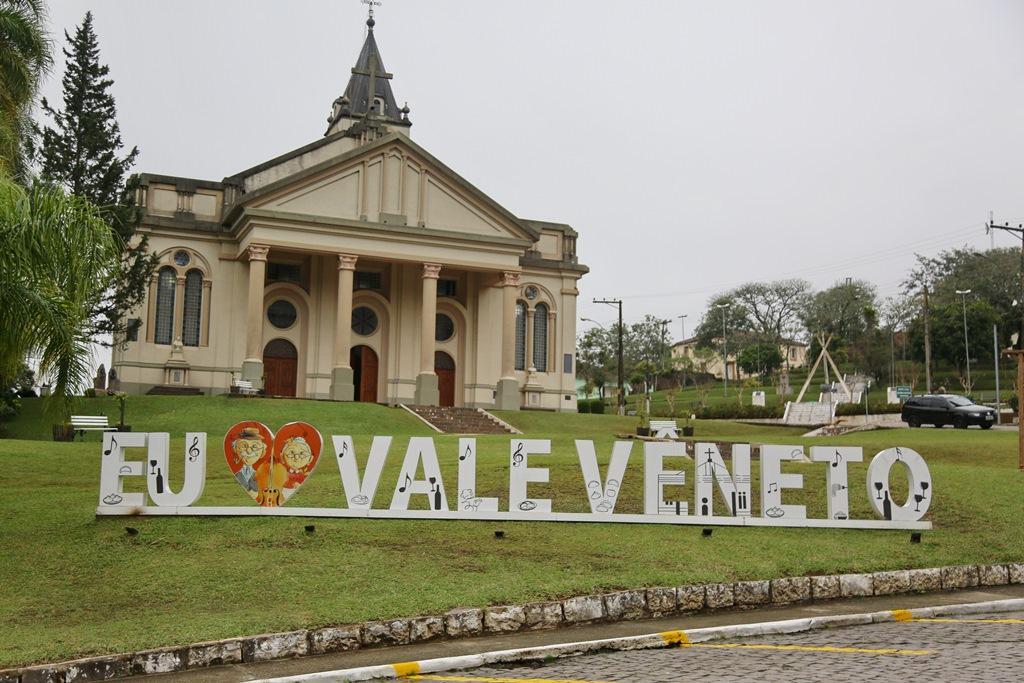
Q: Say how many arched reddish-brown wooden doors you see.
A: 3